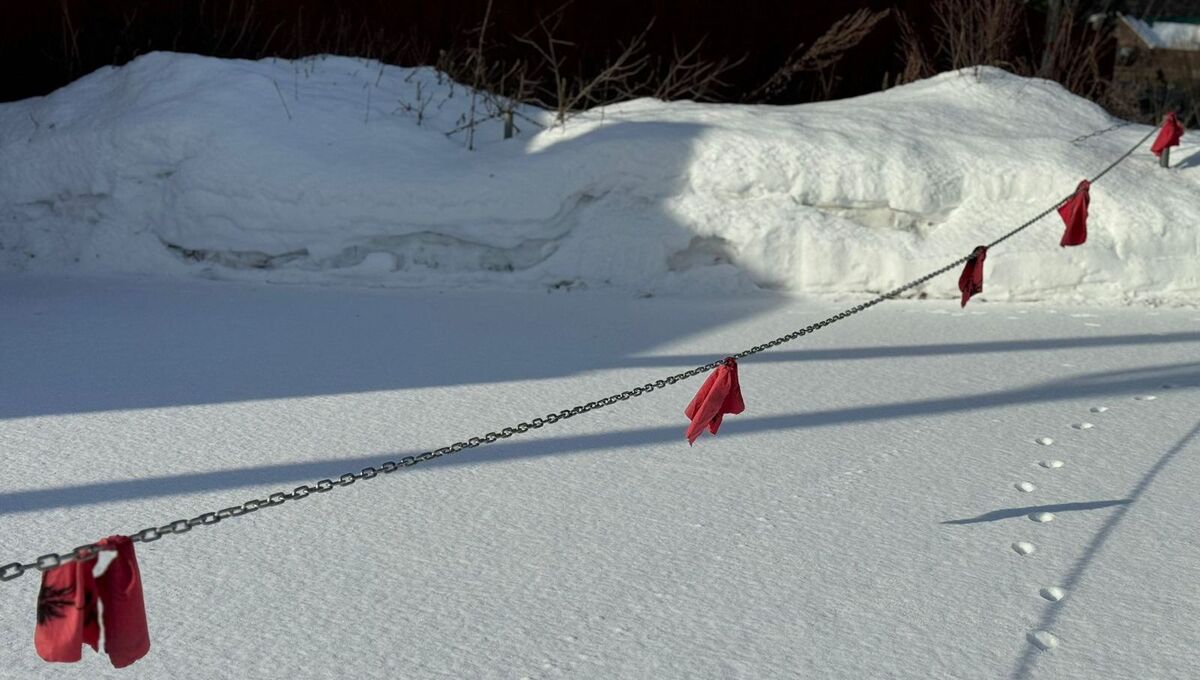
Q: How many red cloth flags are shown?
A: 5